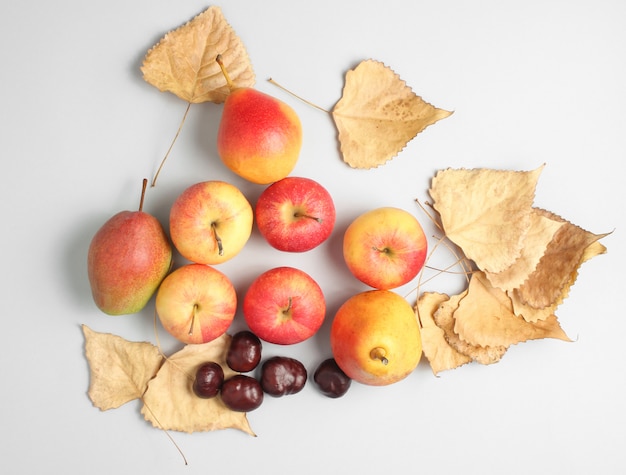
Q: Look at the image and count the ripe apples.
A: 5